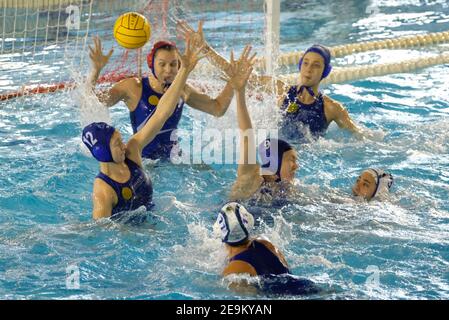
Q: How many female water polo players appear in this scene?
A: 6